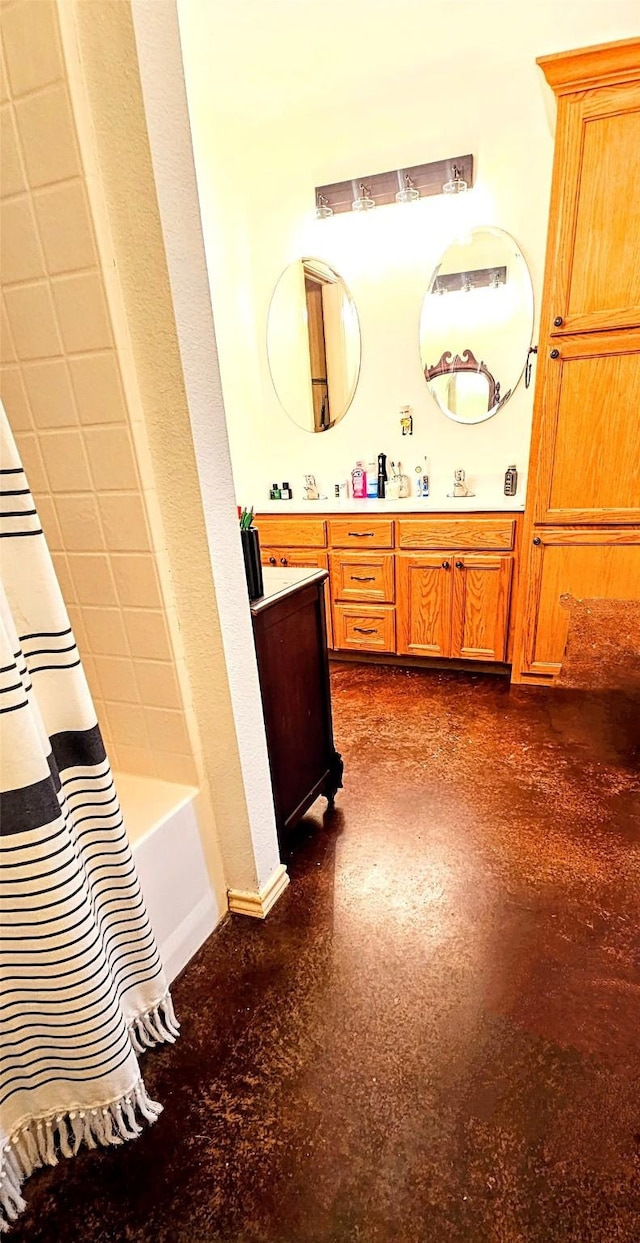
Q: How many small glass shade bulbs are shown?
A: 4